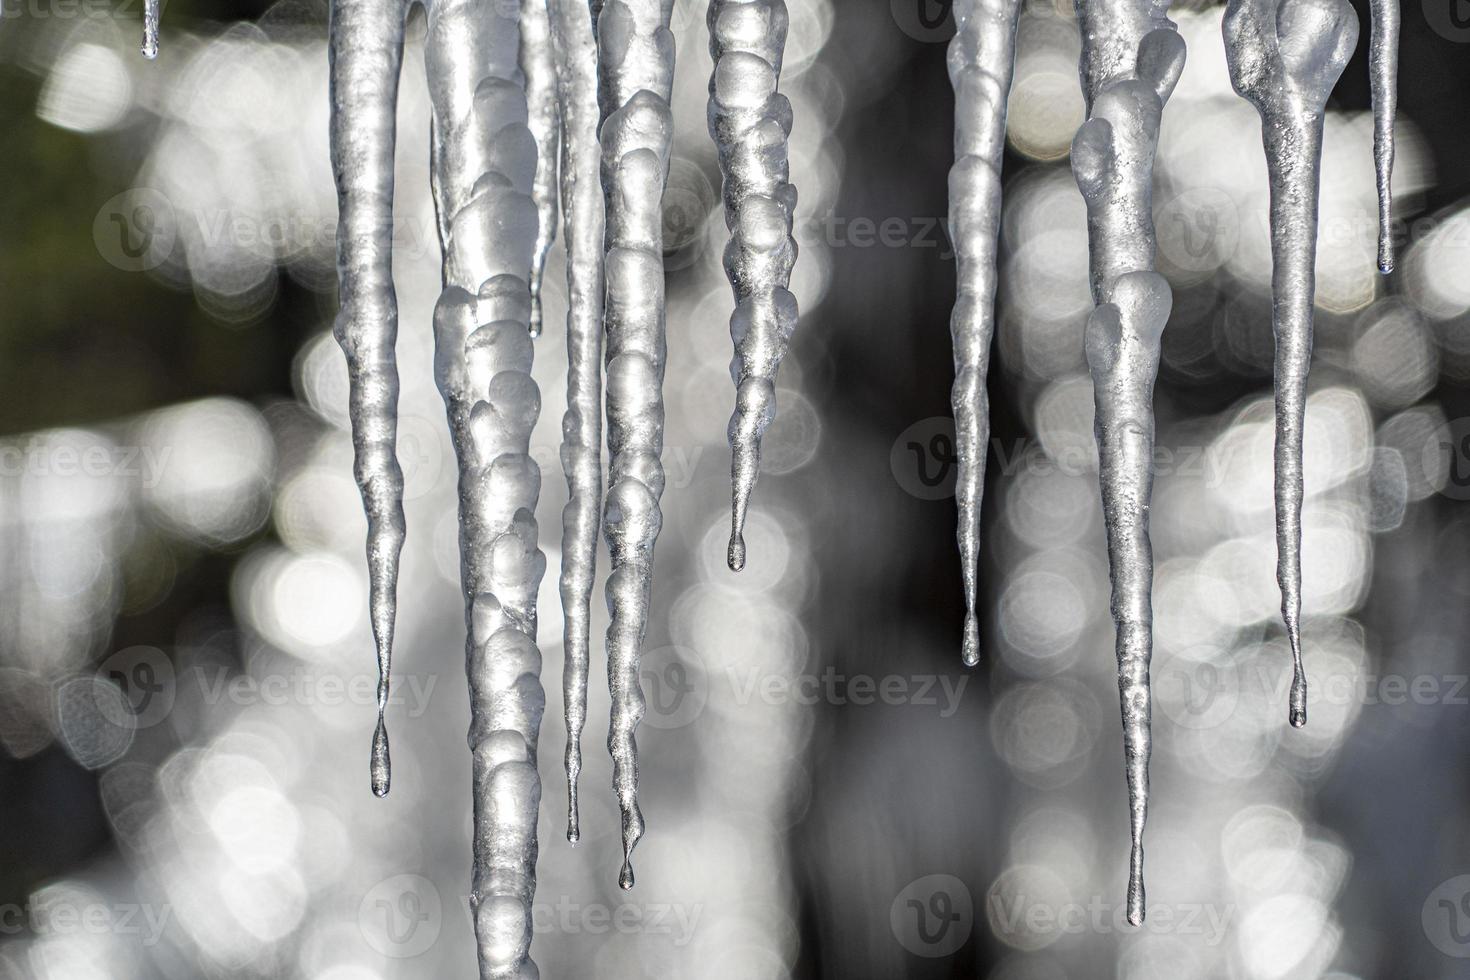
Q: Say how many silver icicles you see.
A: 11